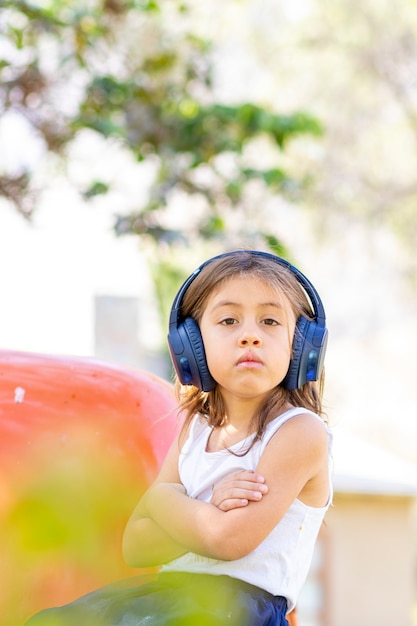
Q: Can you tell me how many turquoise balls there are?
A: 0